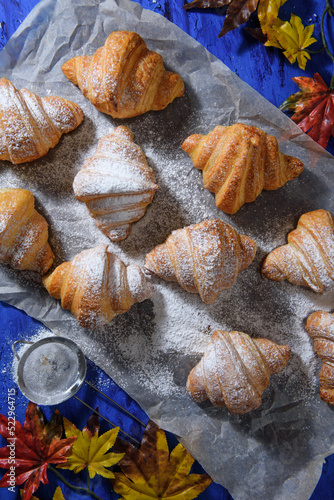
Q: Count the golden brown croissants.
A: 10